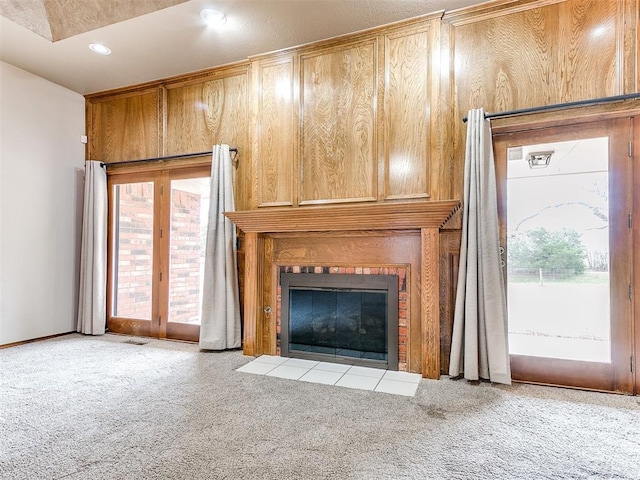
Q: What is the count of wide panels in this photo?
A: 4